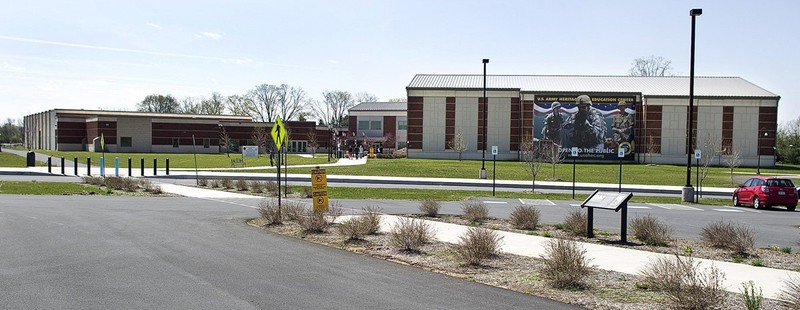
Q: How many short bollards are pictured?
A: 10